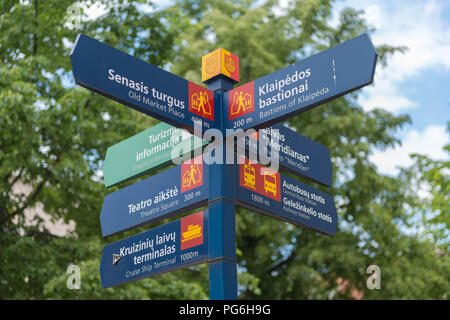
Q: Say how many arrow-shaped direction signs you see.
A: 7